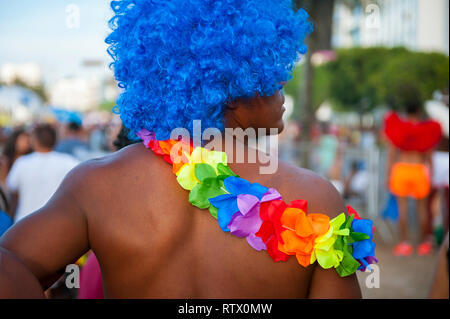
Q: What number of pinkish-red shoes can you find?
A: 2